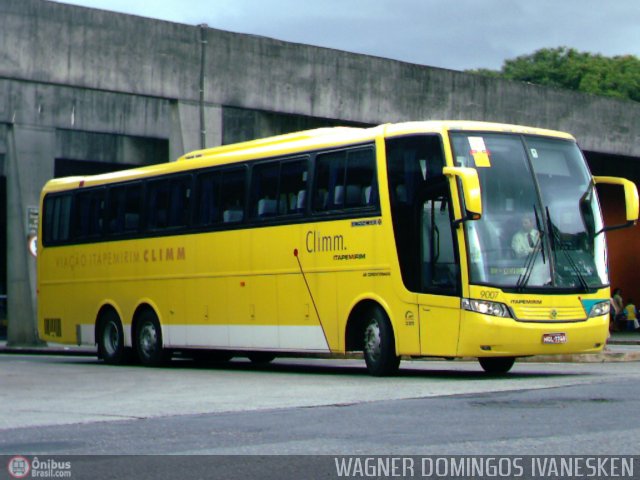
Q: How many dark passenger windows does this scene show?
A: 7